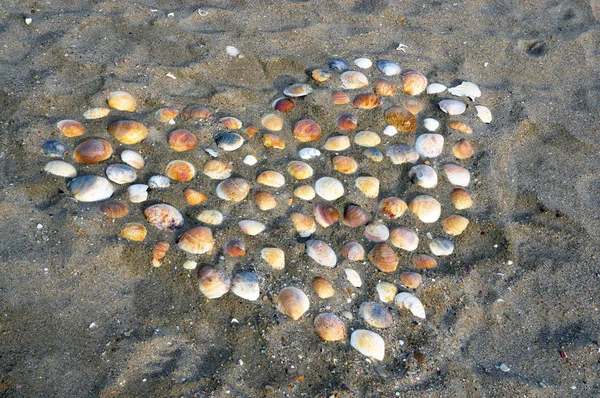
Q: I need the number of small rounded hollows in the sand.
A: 1